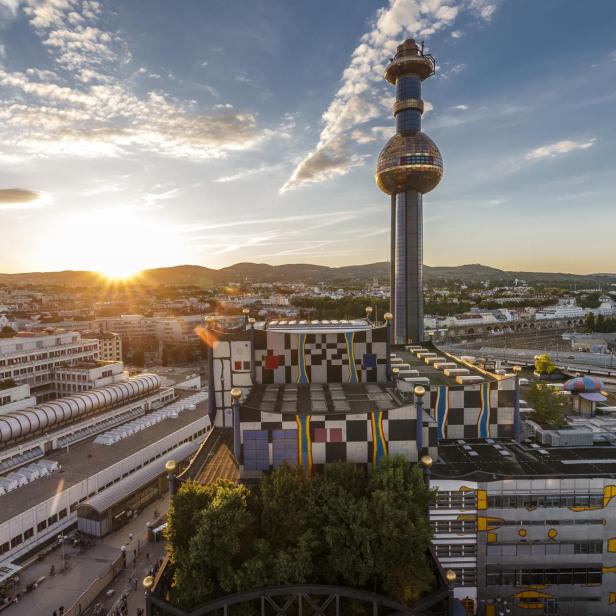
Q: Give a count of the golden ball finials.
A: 12